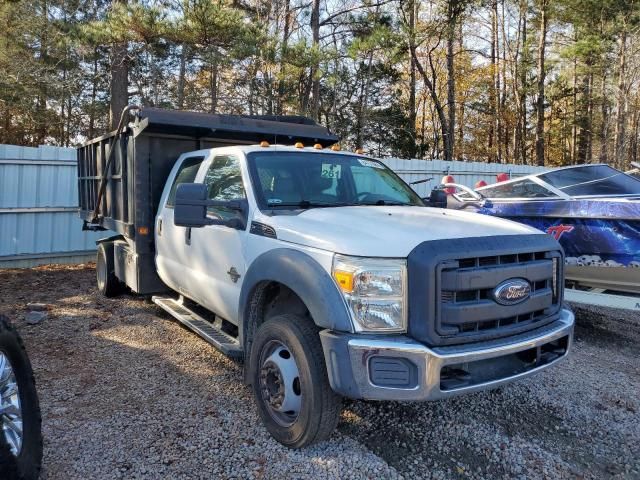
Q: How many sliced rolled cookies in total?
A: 0